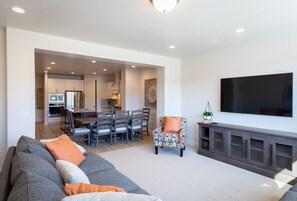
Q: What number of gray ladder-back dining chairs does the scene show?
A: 5